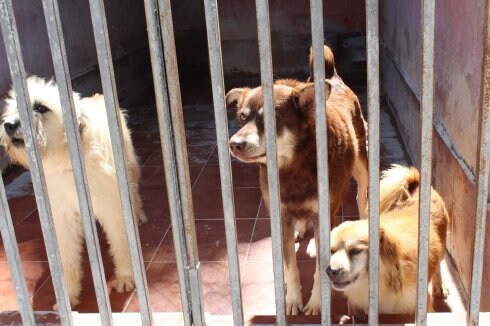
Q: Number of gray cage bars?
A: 12